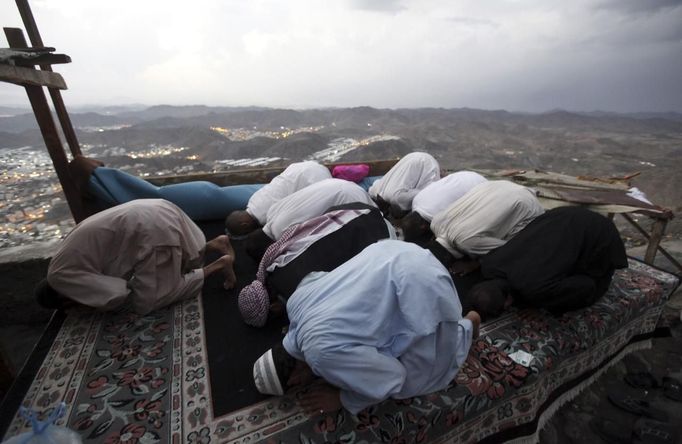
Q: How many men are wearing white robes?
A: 5